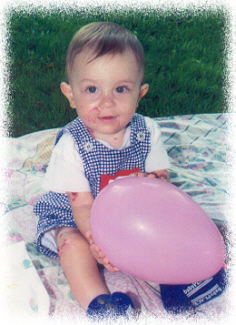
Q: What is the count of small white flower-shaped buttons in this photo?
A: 2